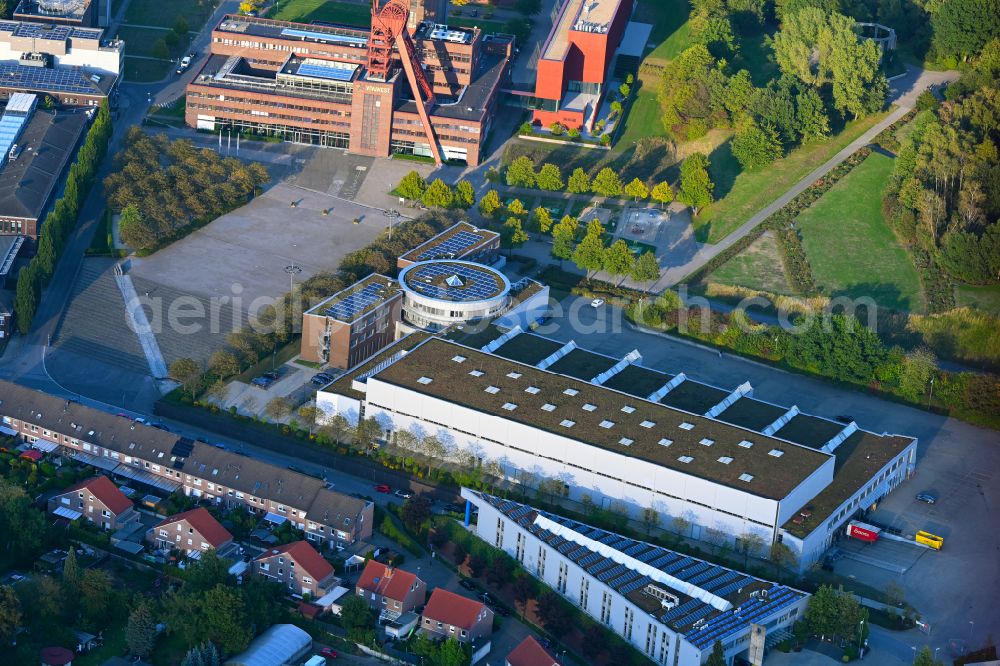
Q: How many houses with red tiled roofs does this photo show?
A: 6